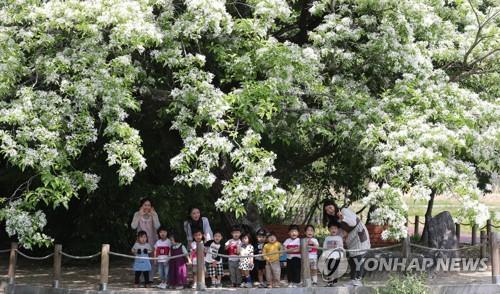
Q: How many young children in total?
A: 12